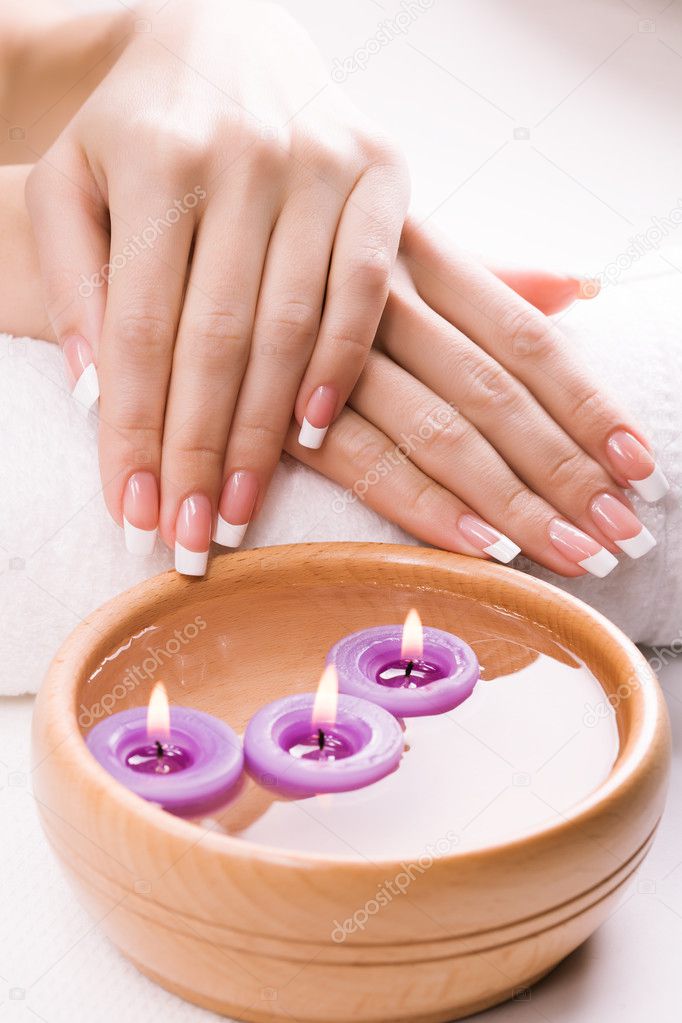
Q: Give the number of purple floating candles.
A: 3